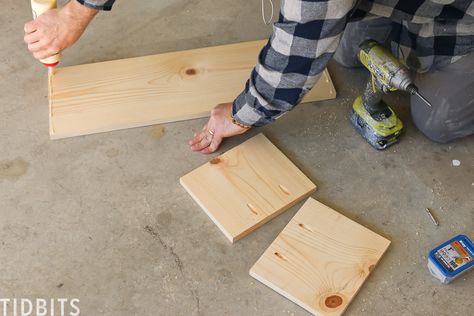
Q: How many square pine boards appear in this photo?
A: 2